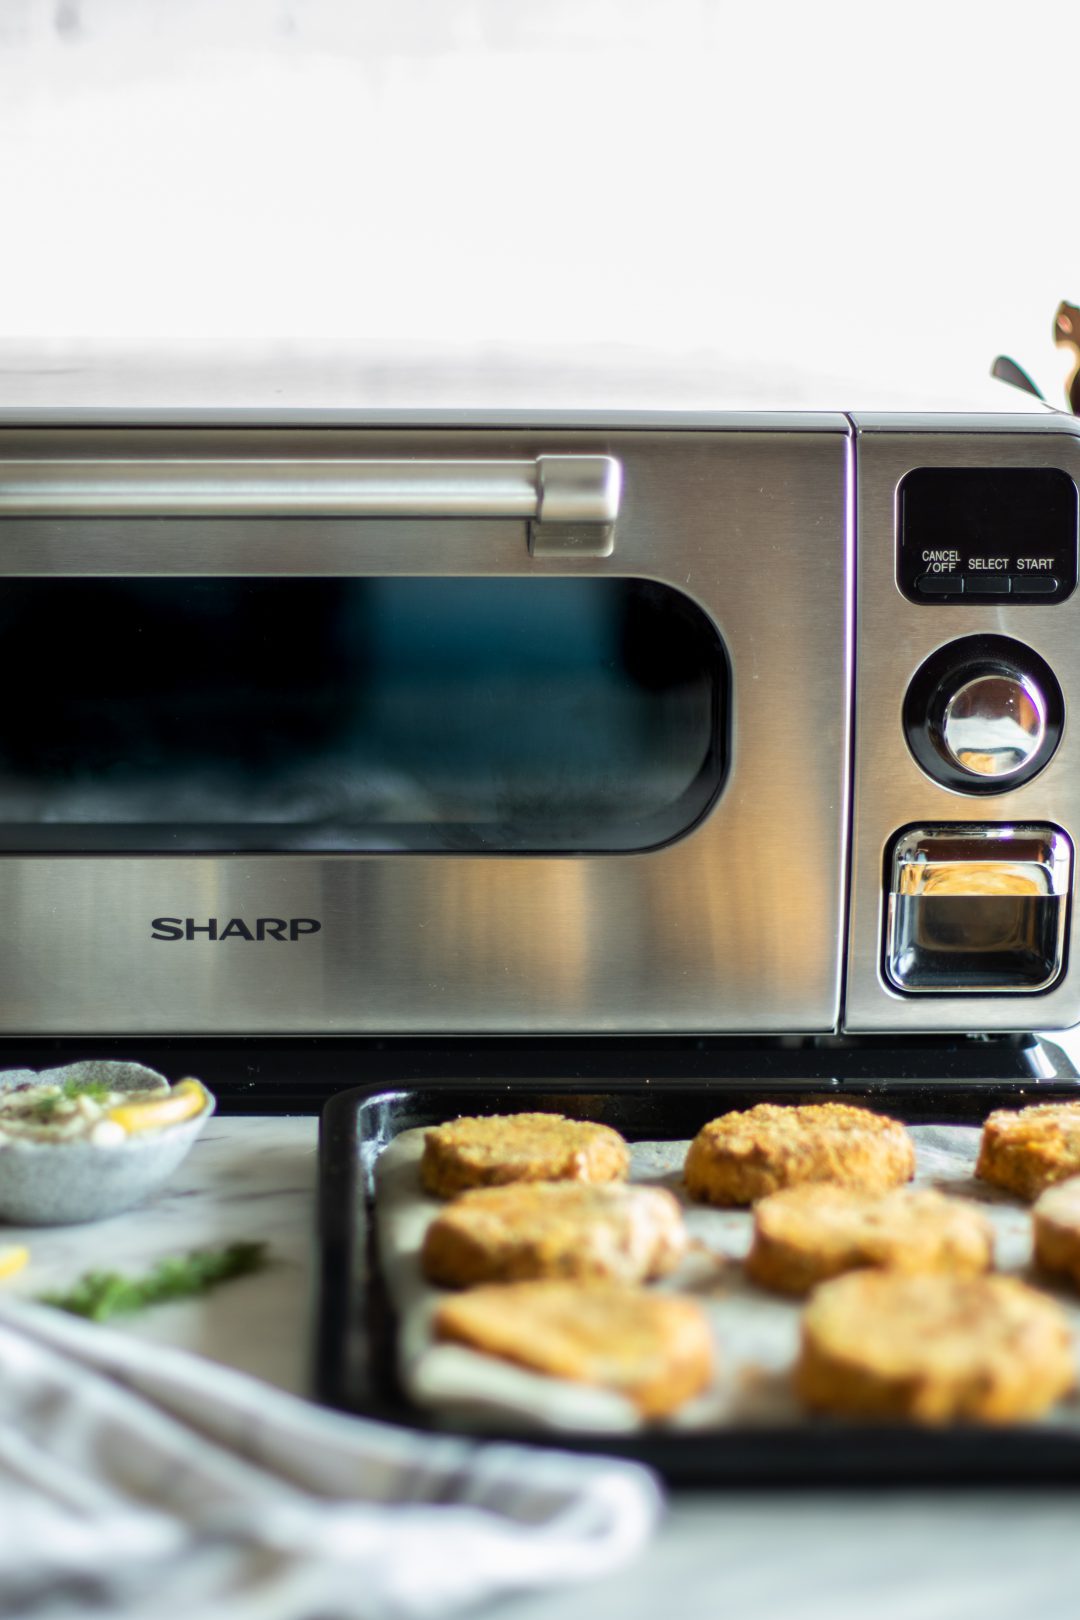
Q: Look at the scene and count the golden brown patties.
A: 8